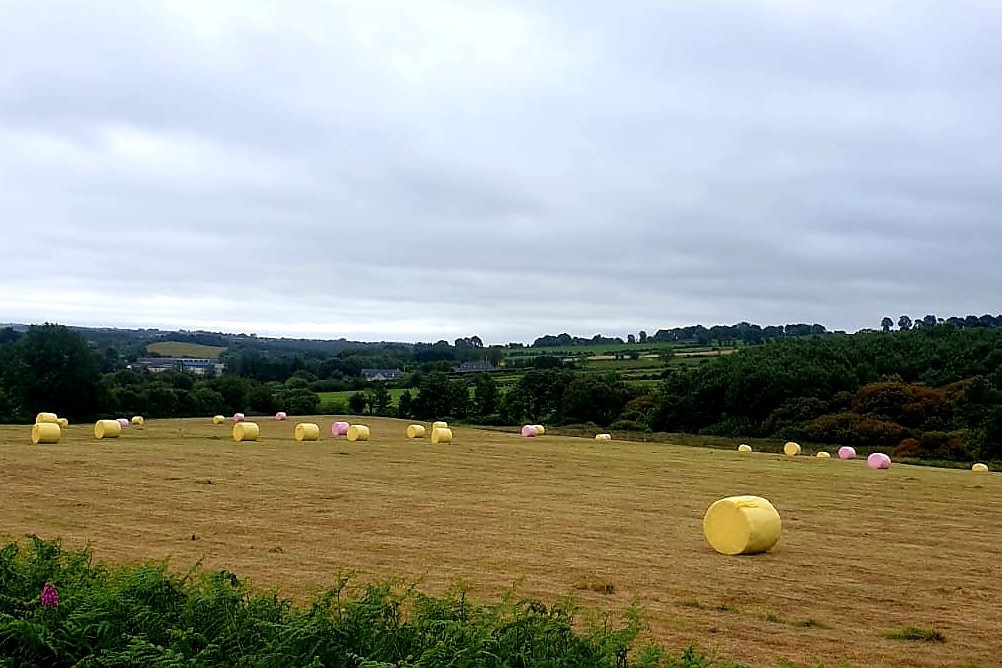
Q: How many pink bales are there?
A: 7